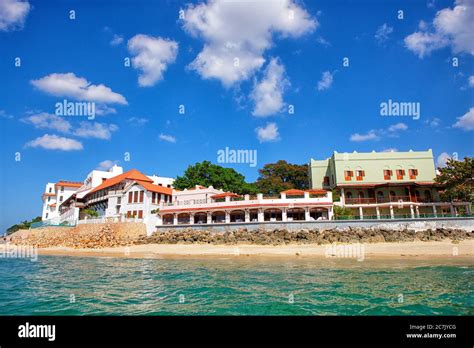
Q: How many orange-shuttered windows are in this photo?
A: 5